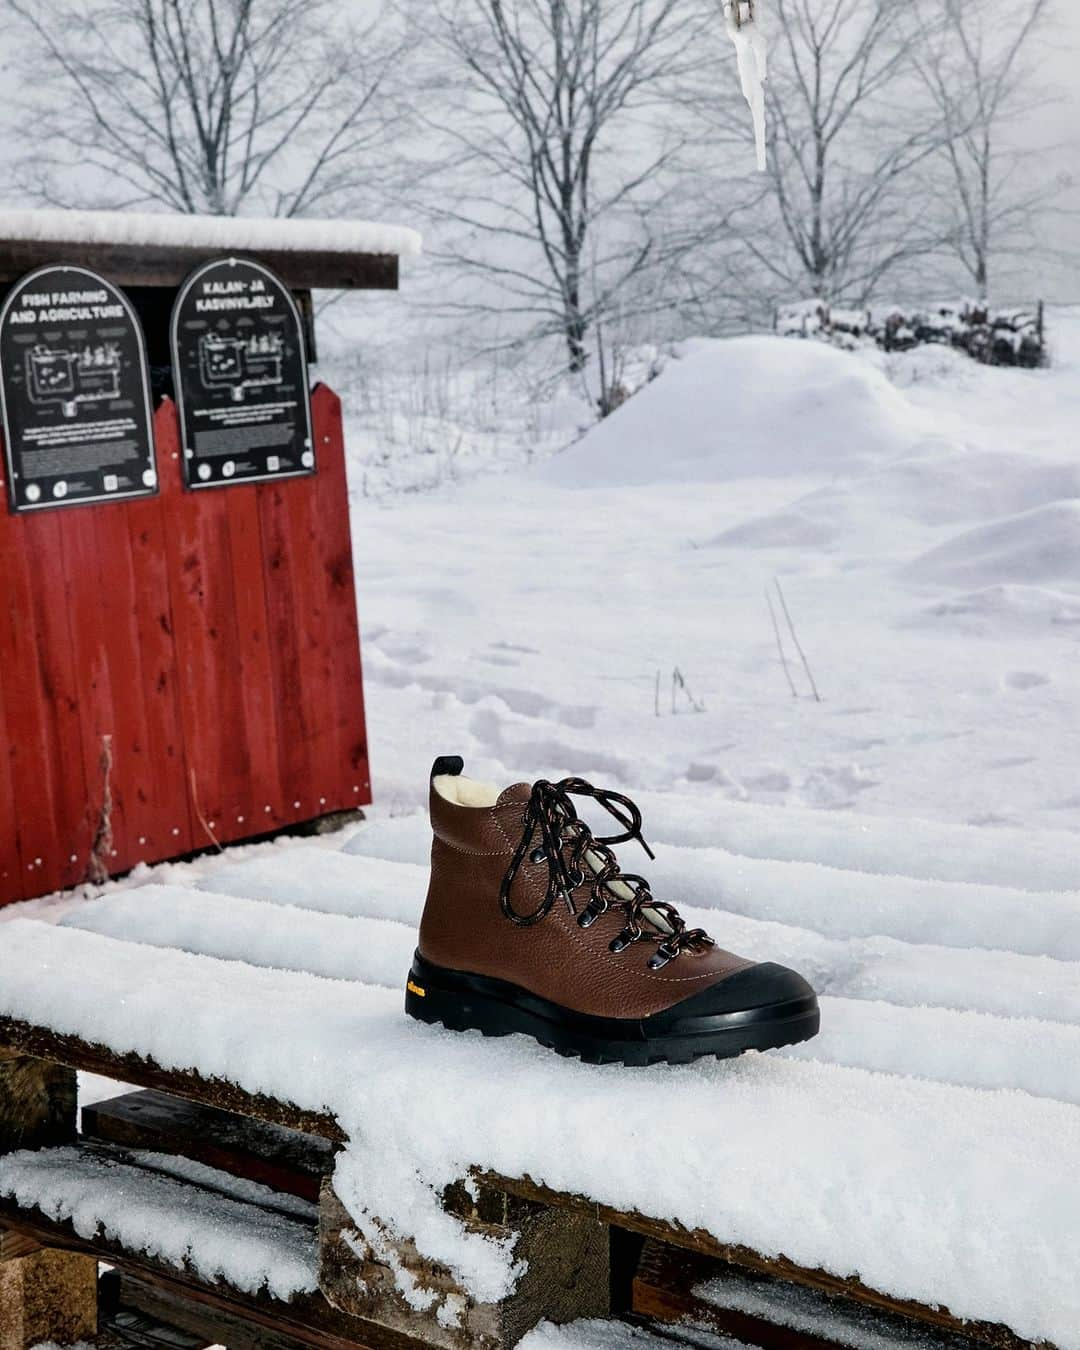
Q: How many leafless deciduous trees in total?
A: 4